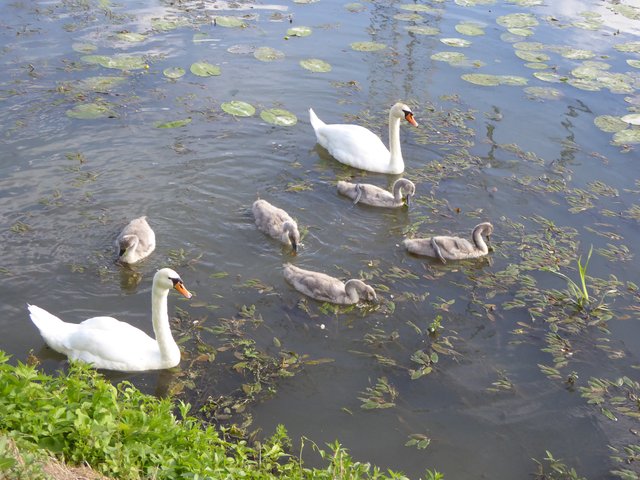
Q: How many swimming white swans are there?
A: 2